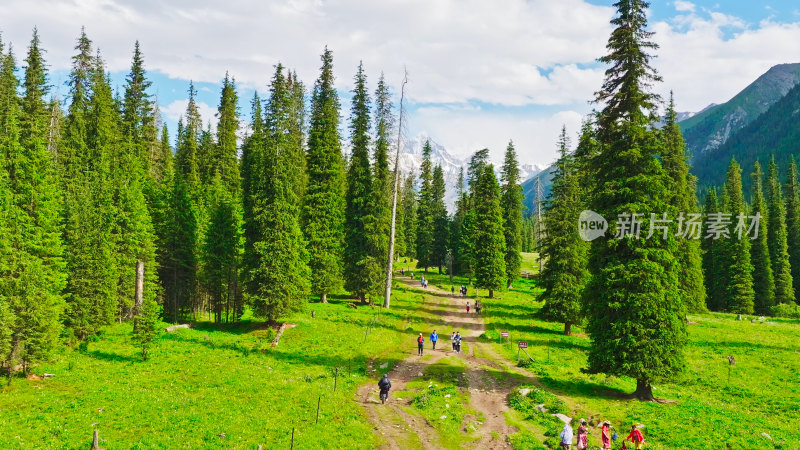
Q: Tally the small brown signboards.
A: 2